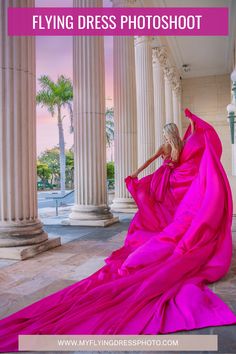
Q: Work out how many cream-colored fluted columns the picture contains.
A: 7